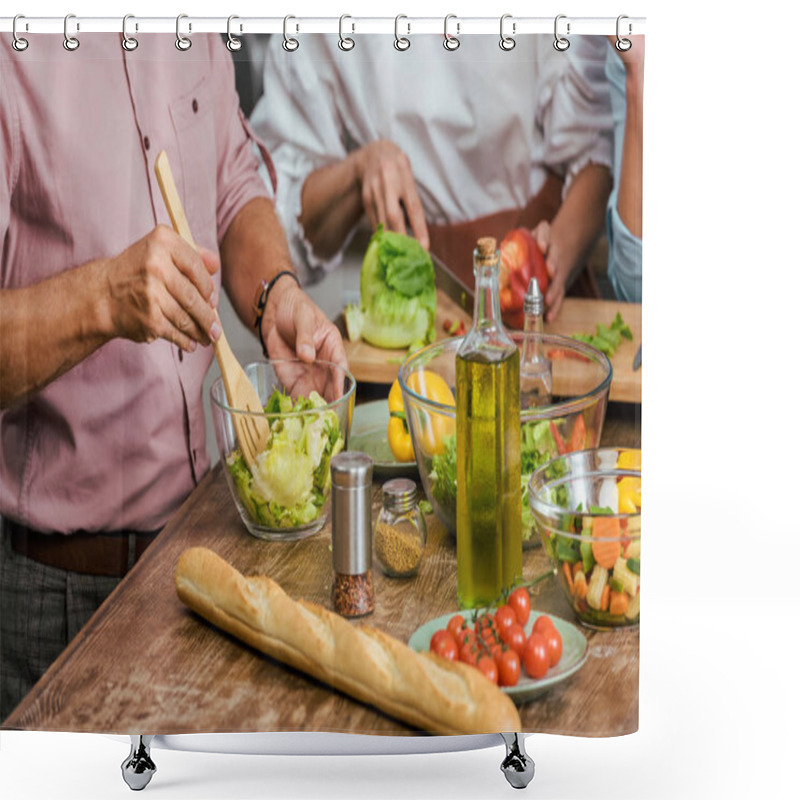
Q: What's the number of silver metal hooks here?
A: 12